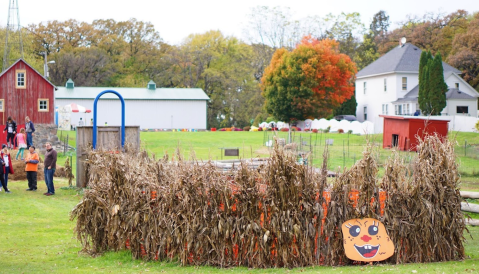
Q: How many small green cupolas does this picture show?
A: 2